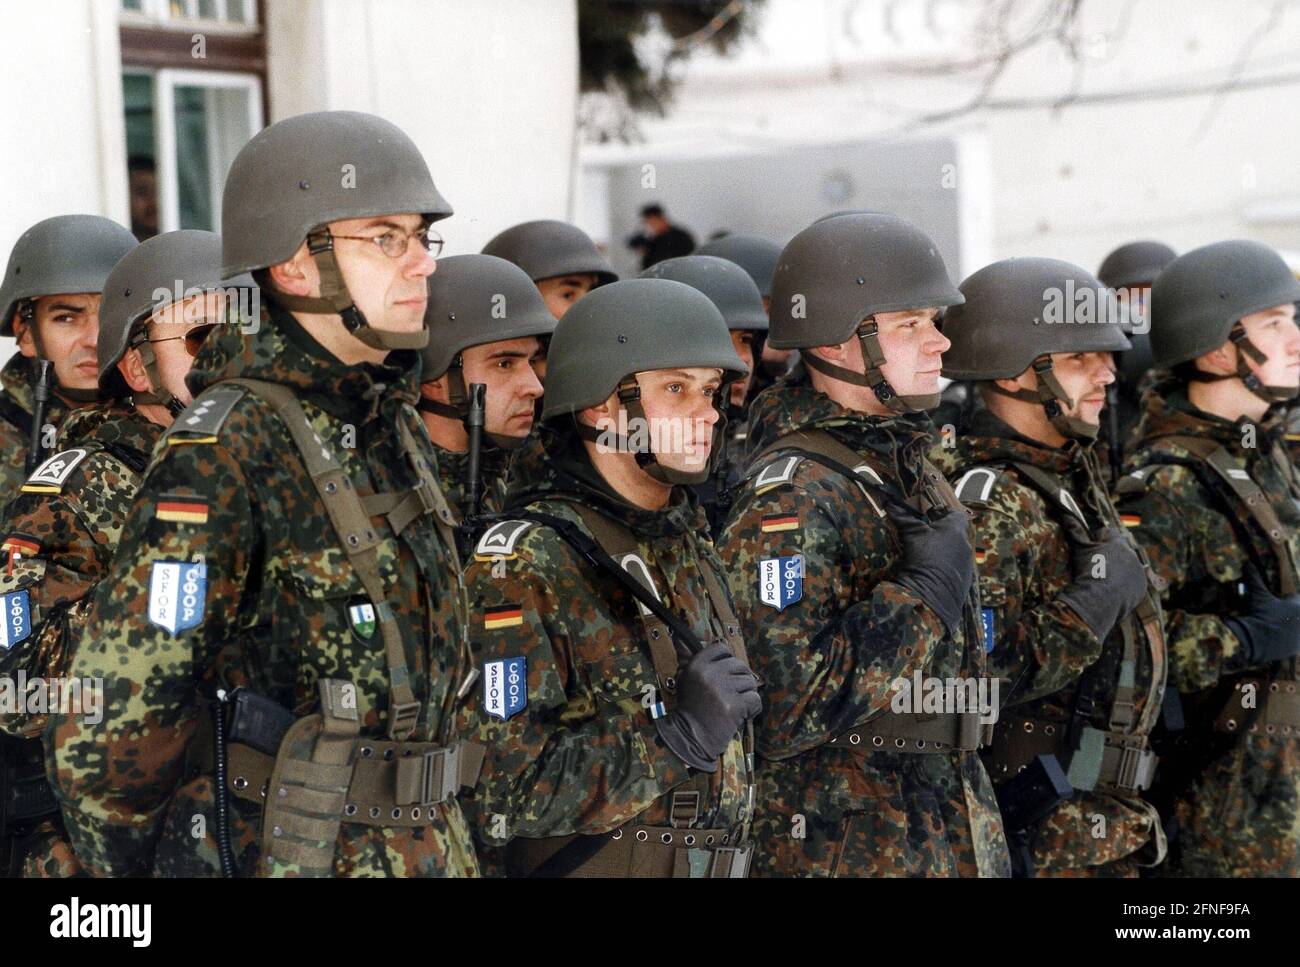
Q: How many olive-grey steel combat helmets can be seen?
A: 12